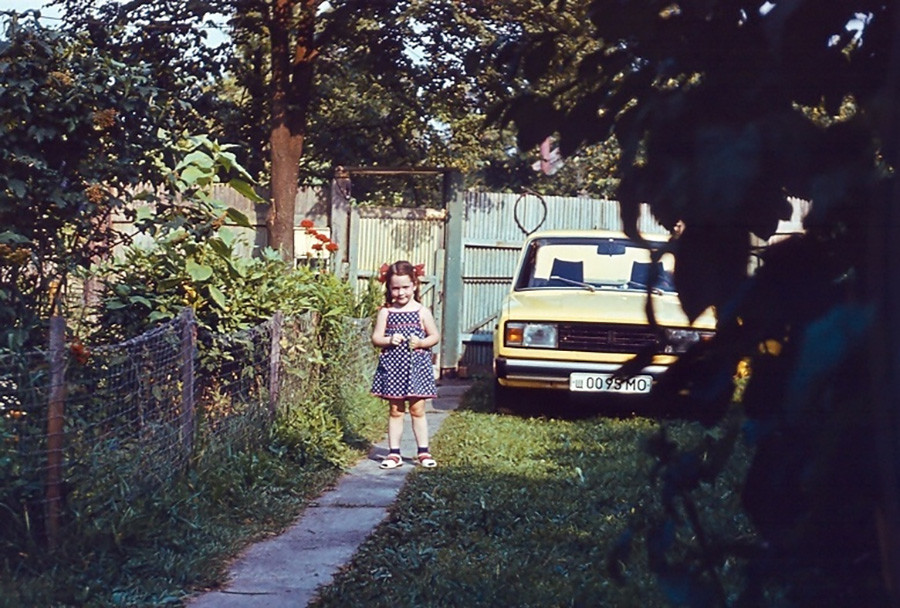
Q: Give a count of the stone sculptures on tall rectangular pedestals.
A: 0